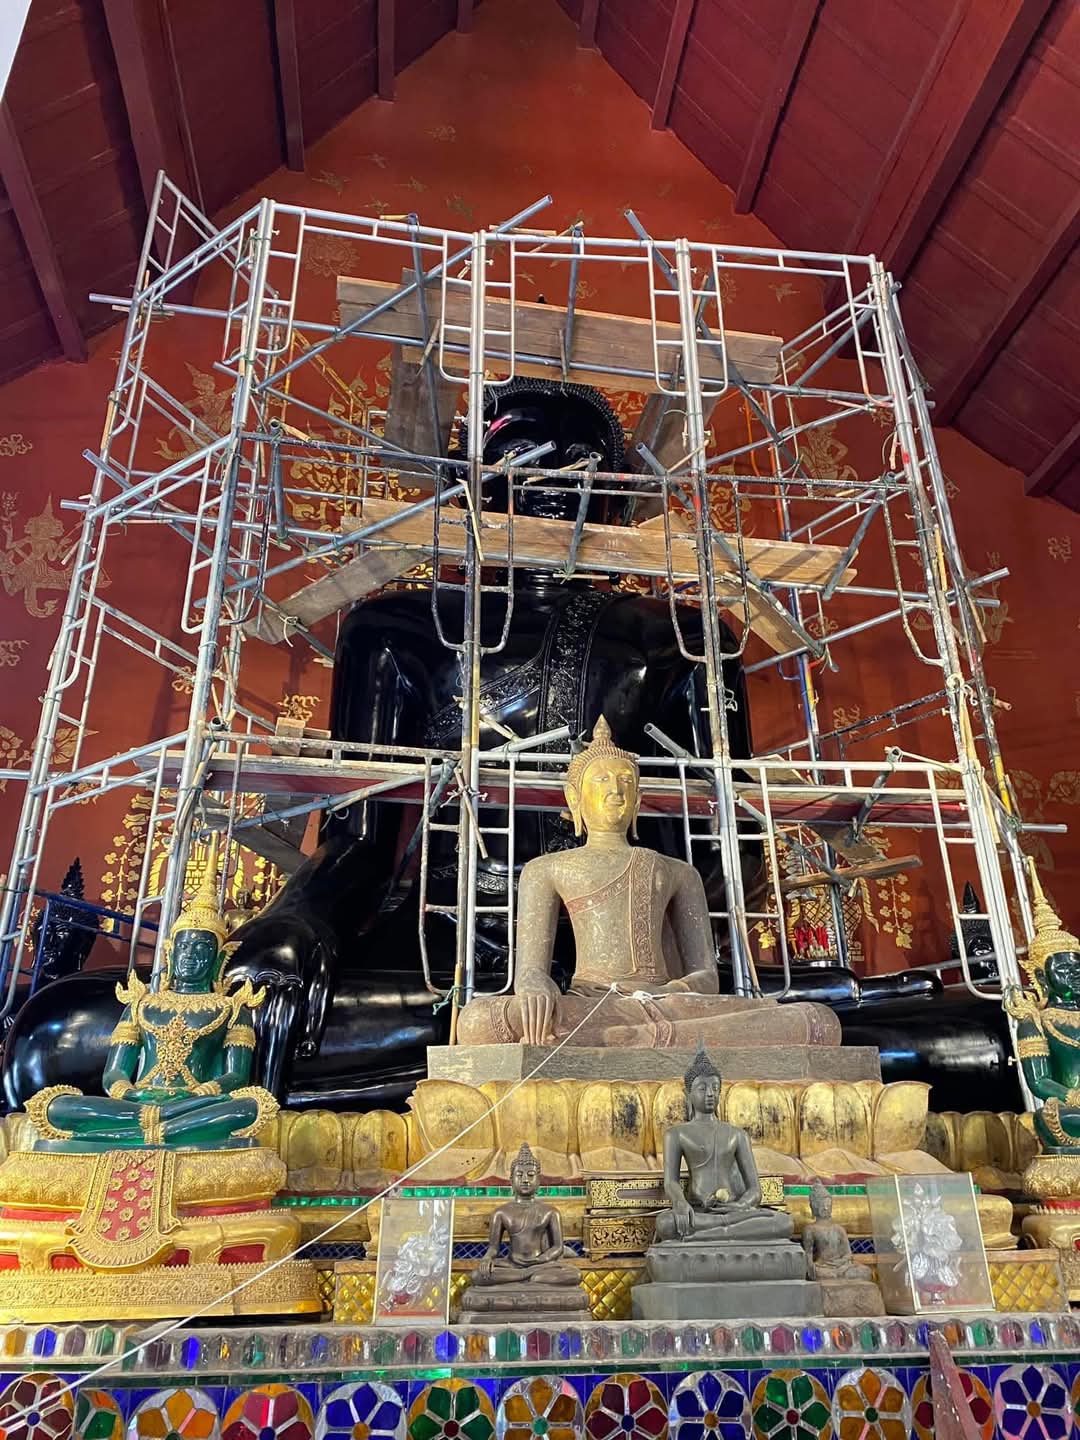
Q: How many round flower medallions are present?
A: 13